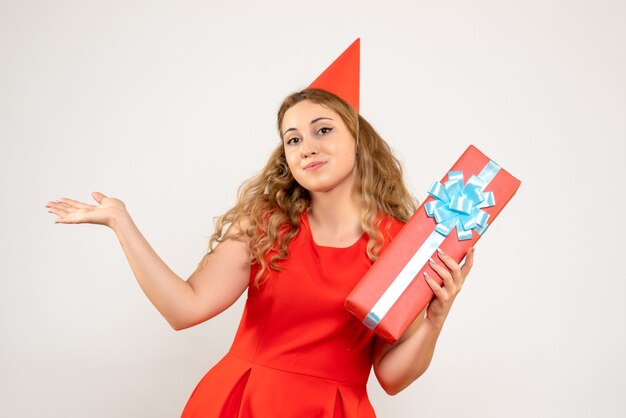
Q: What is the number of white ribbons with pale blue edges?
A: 1